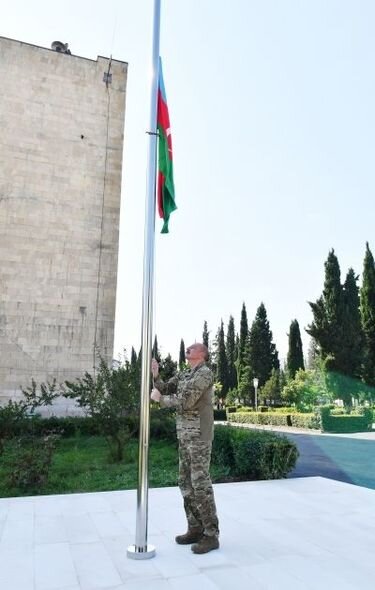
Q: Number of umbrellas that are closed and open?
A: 0